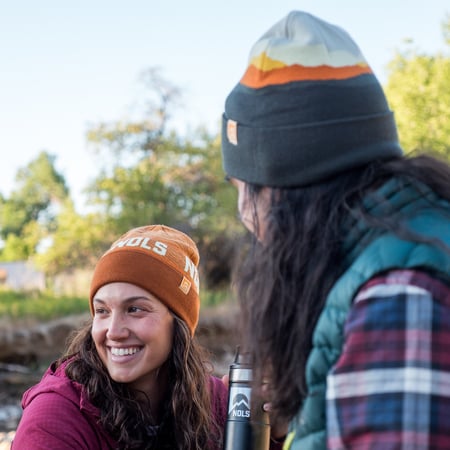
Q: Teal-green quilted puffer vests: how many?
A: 1